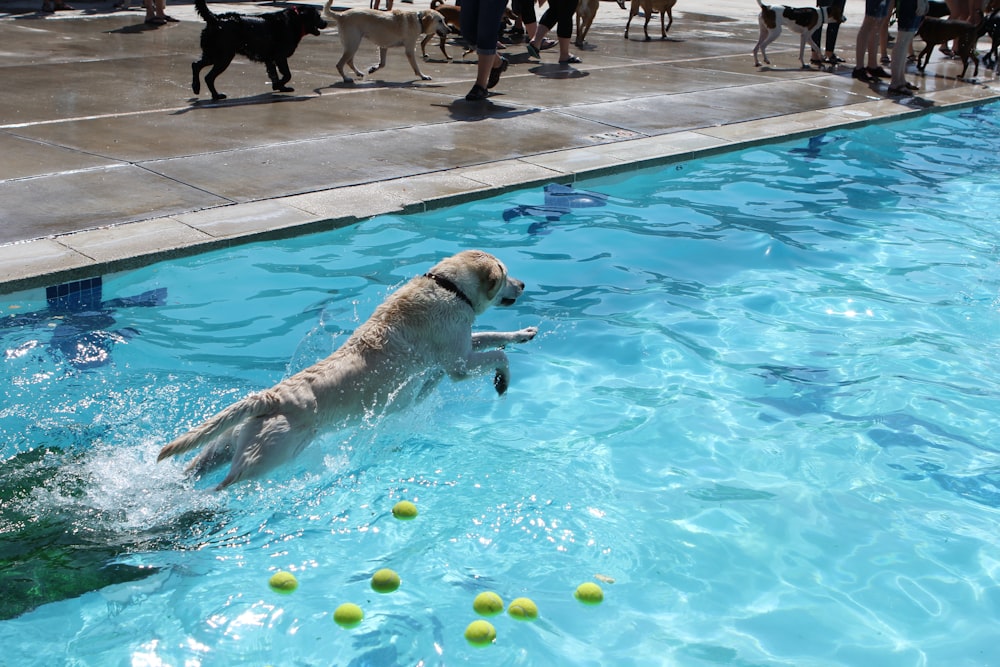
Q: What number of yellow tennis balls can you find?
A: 8